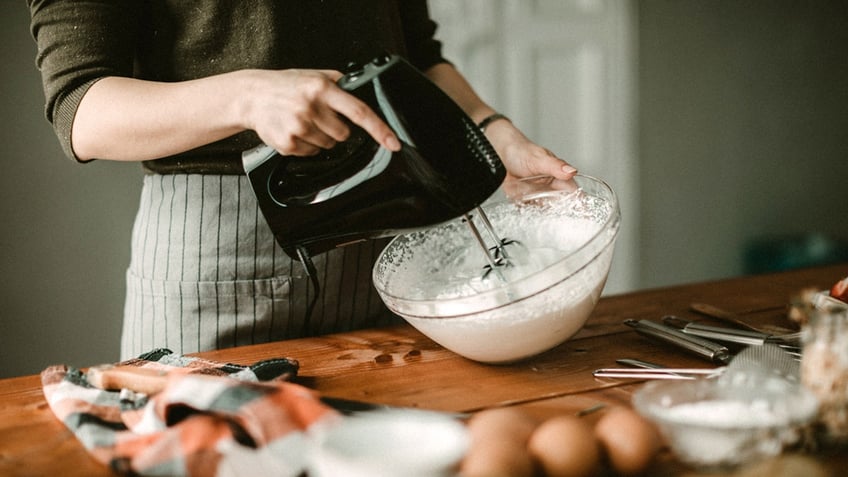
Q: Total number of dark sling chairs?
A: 0